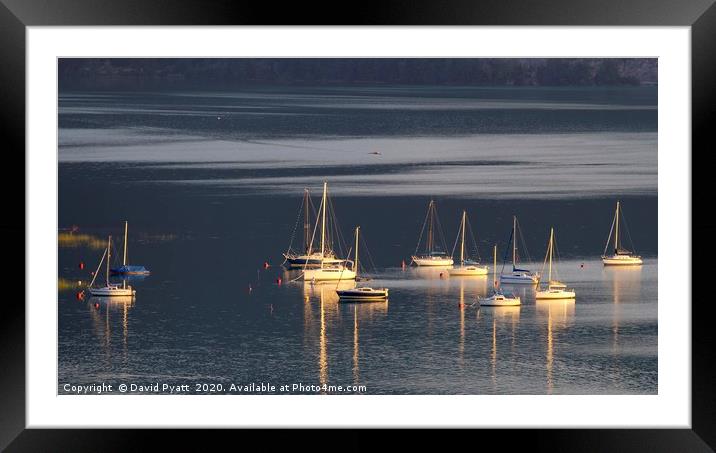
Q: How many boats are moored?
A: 11